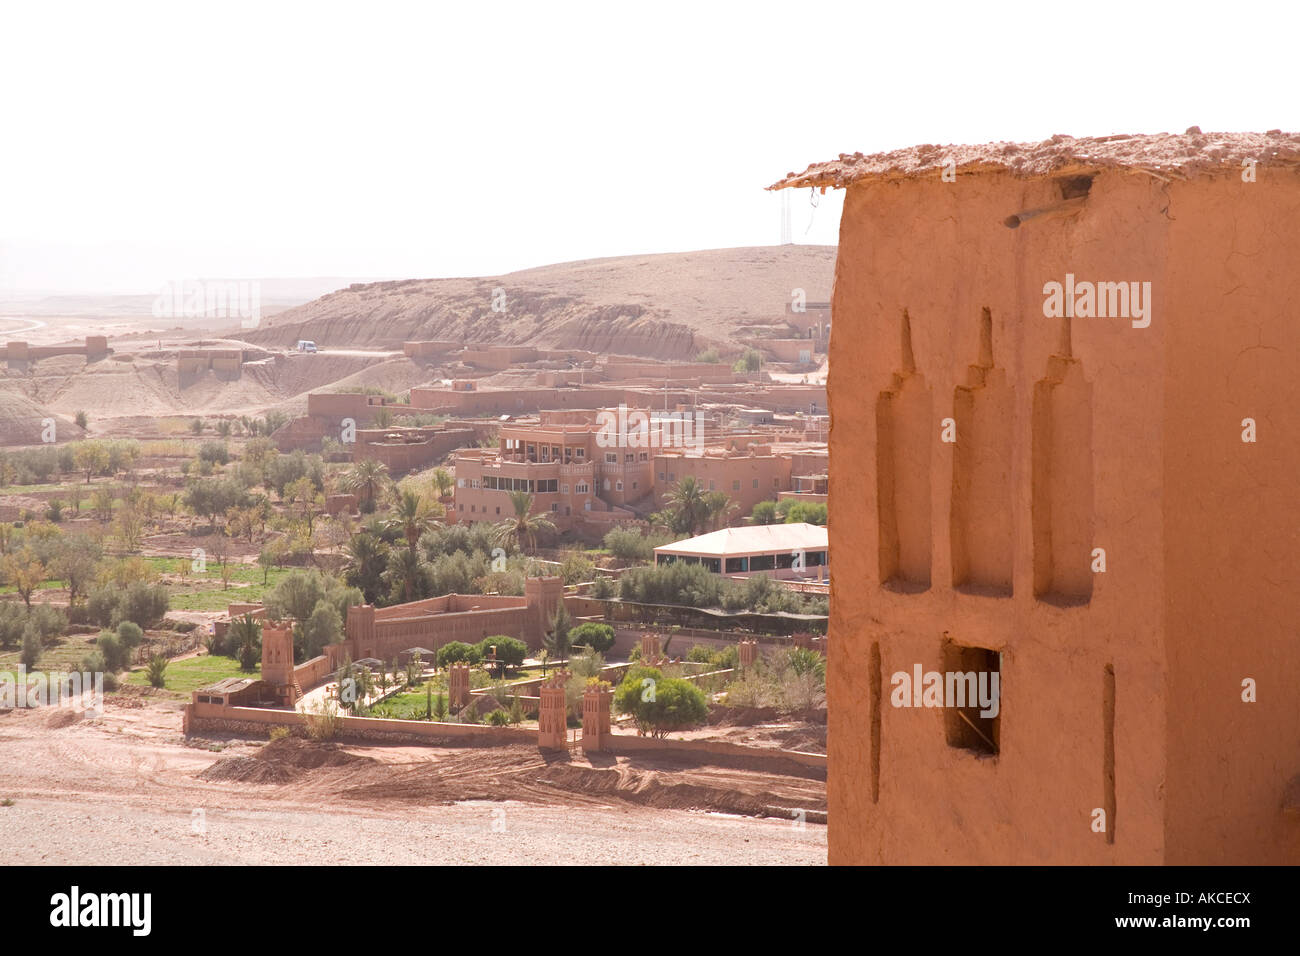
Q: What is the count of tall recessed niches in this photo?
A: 3